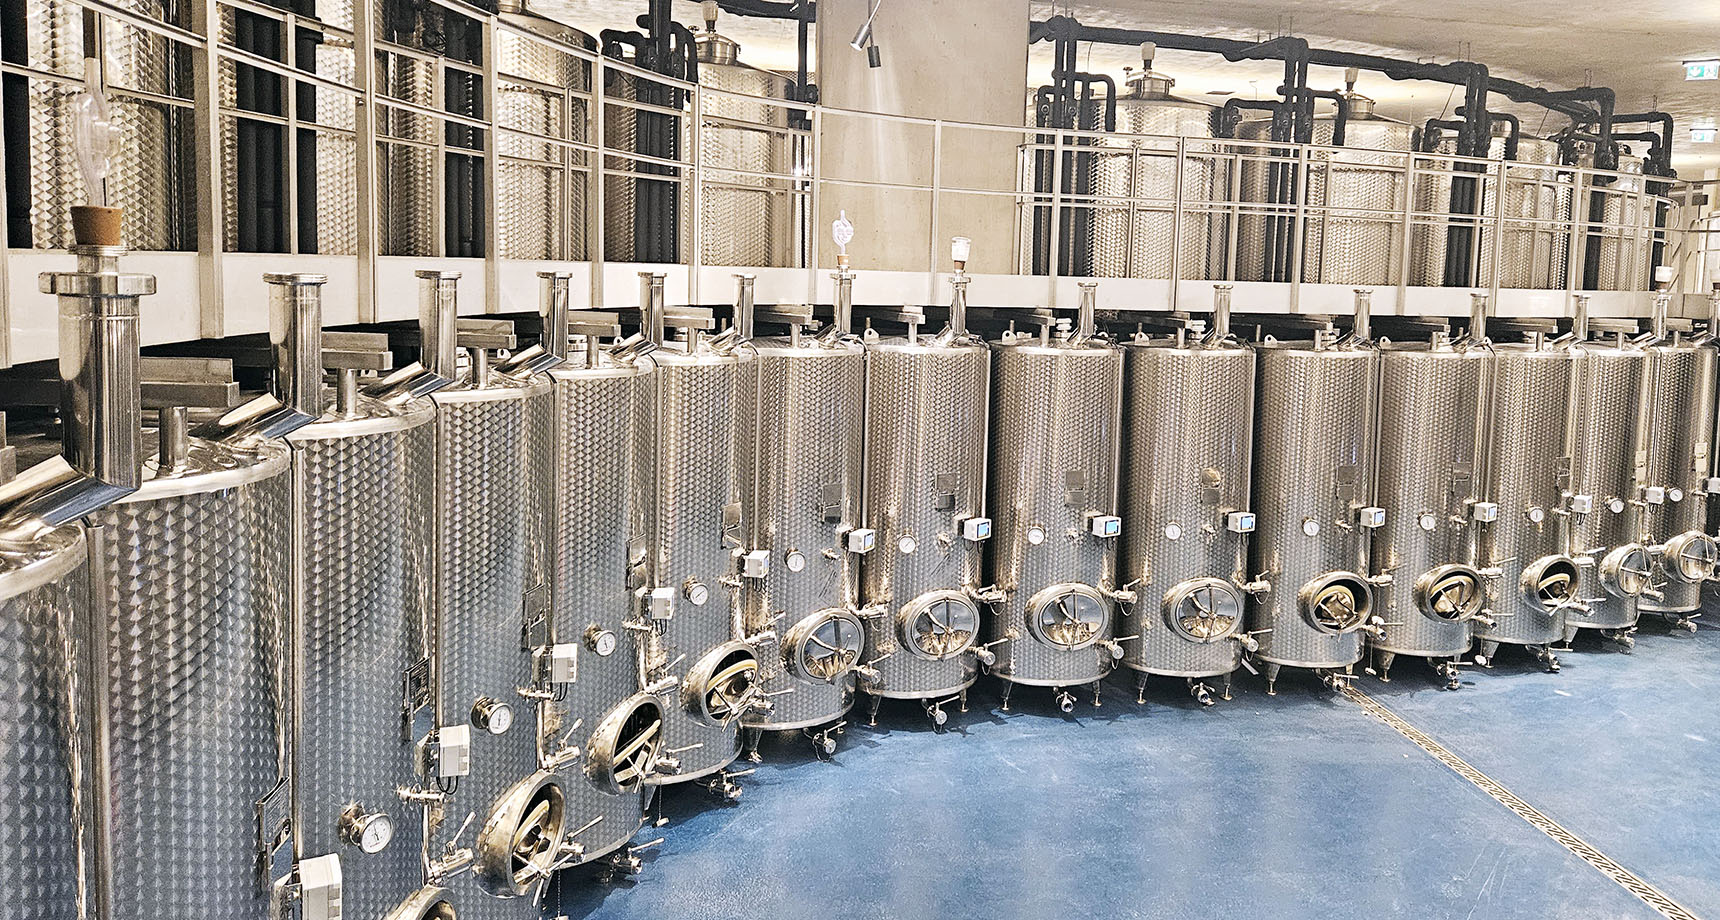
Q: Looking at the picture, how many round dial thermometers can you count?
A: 13